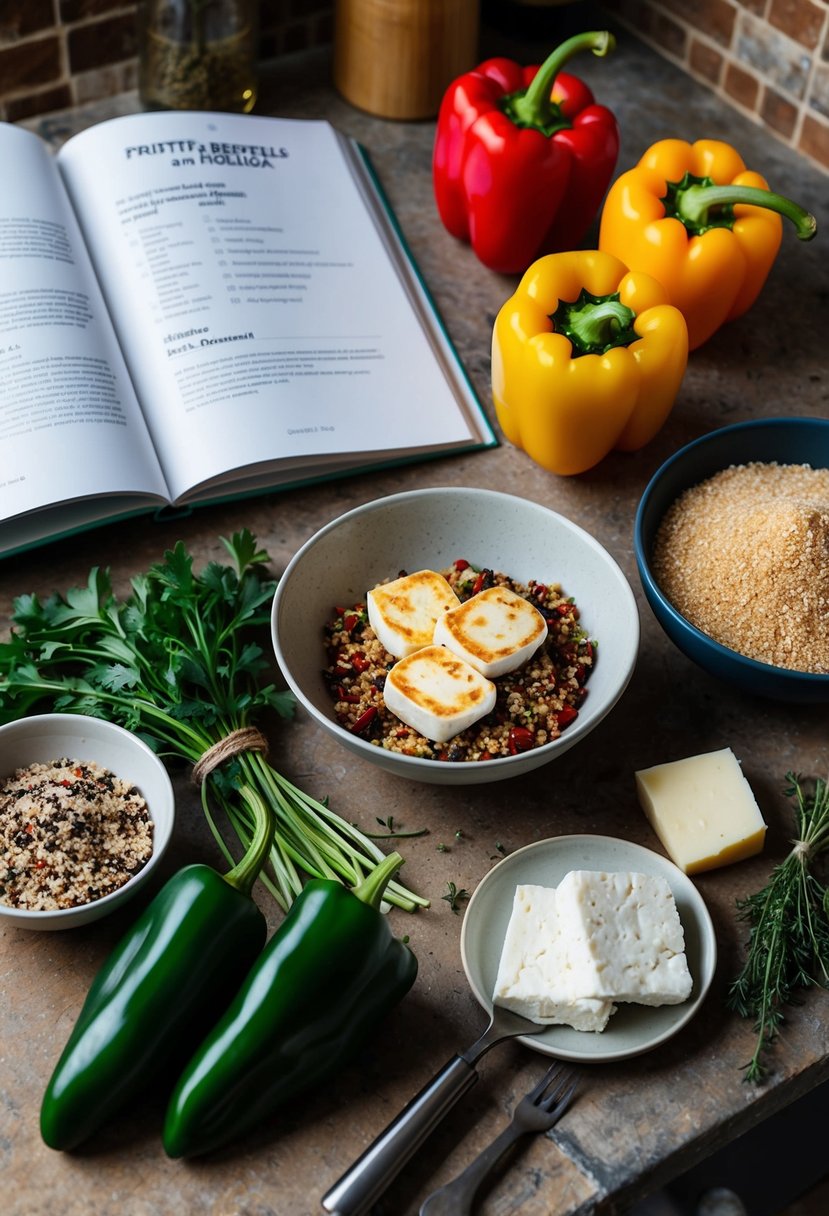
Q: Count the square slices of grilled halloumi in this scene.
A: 3